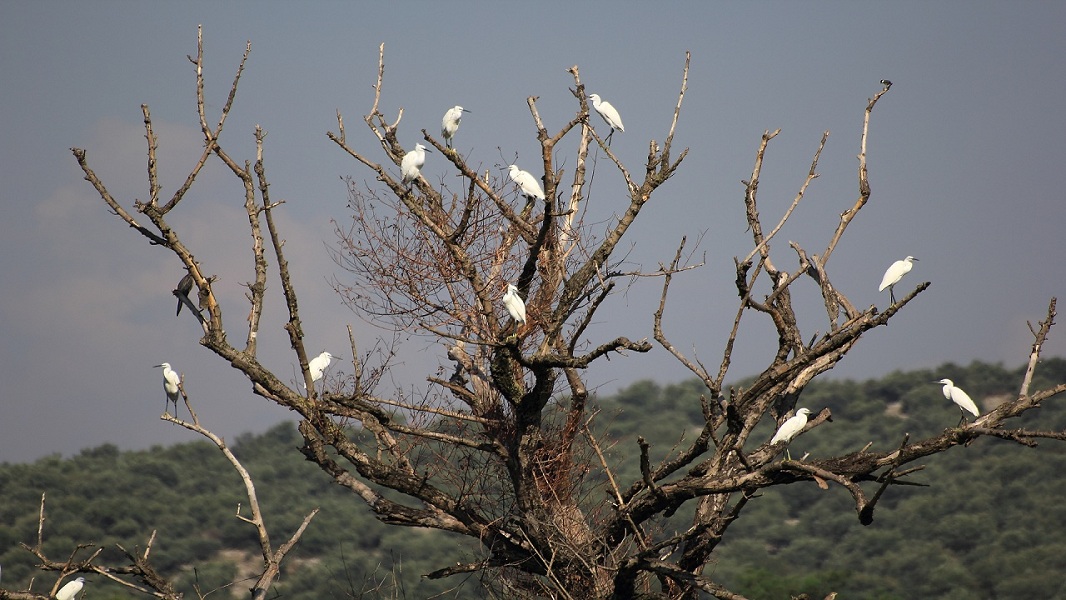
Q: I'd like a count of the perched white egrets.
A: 11